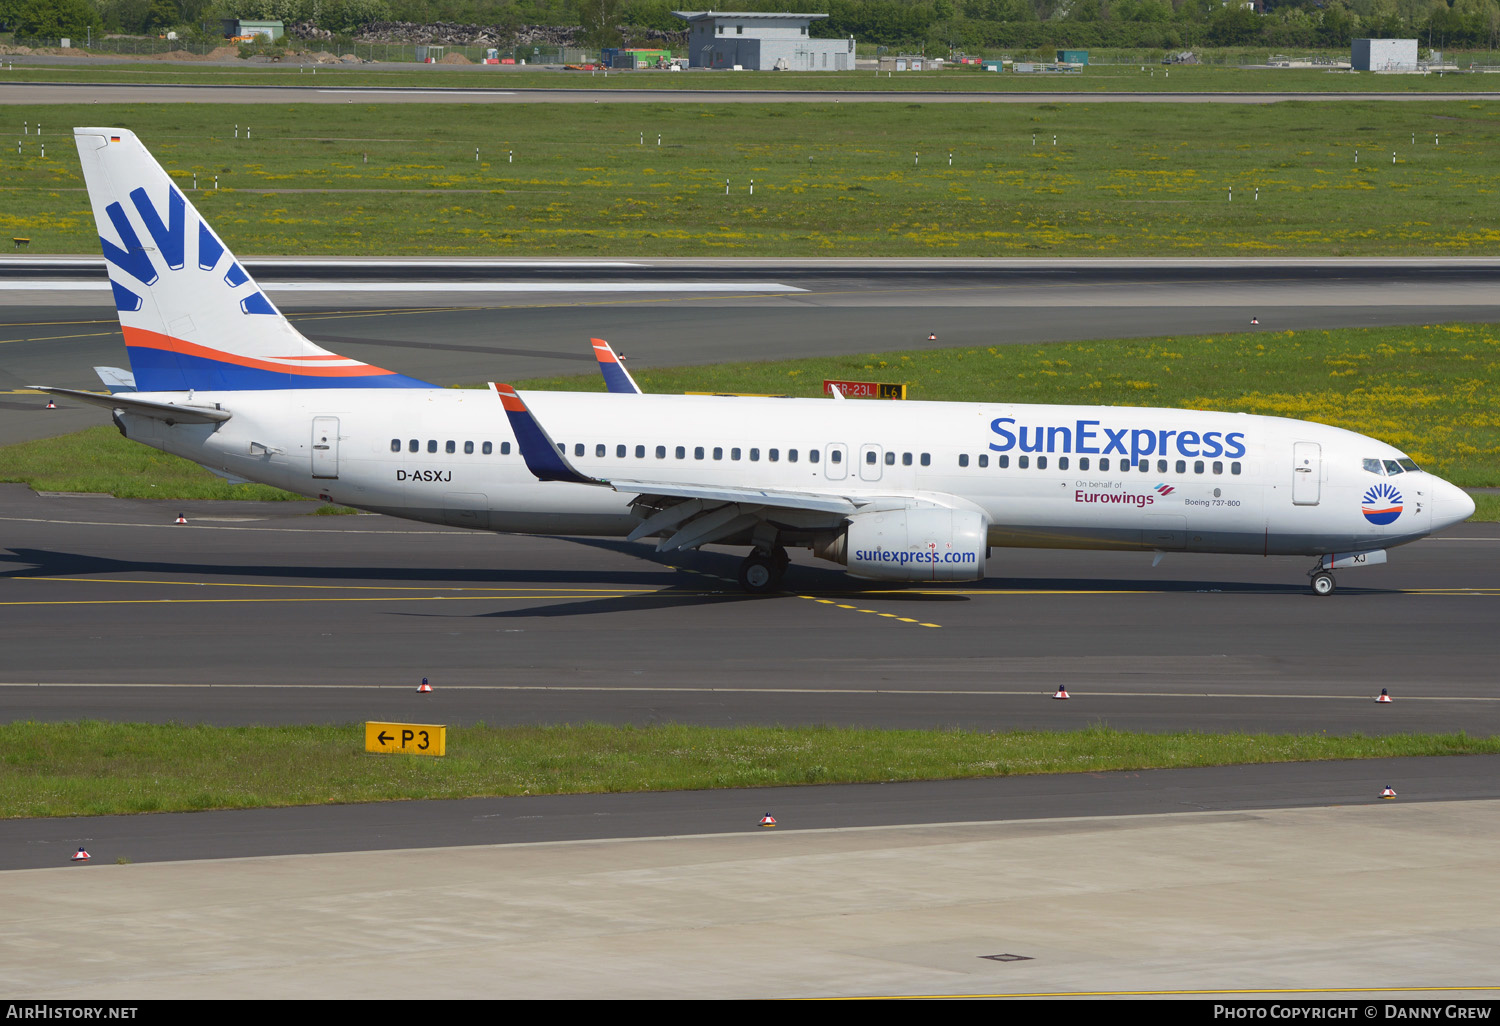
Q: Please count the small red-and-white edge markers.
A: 11